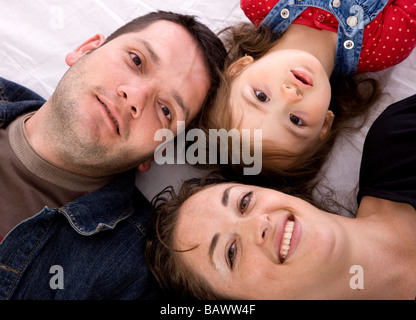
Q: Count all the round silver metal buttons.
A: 4